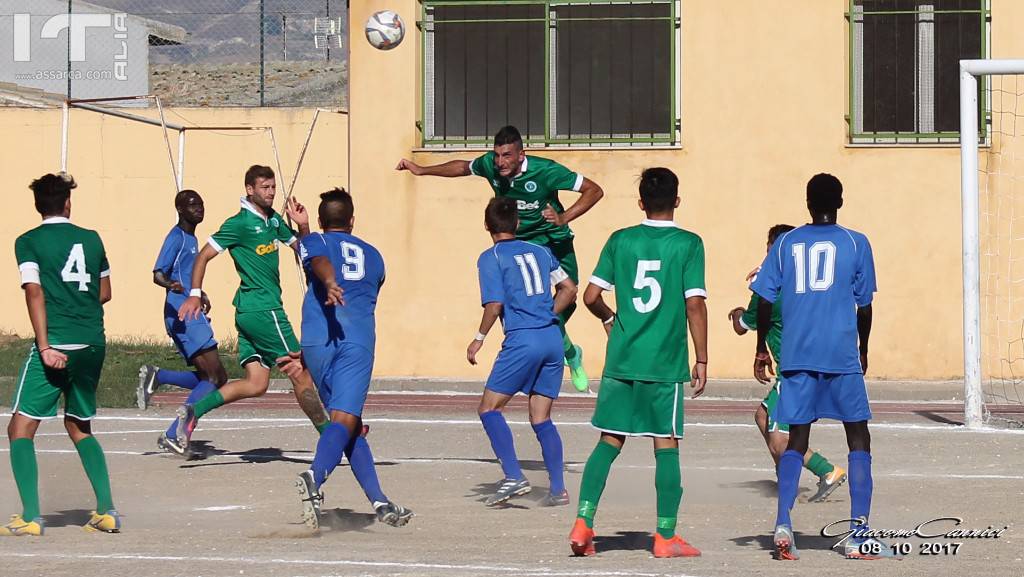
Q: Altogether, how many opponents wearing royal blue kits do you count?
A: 4